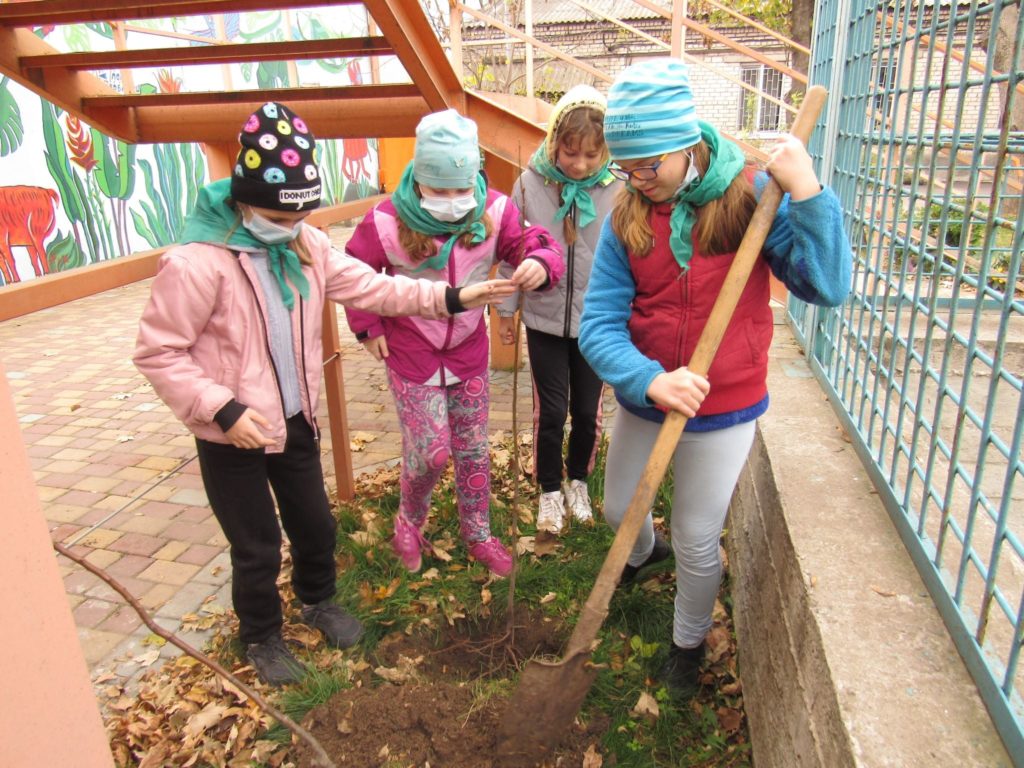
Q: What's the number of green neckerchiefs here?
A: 4